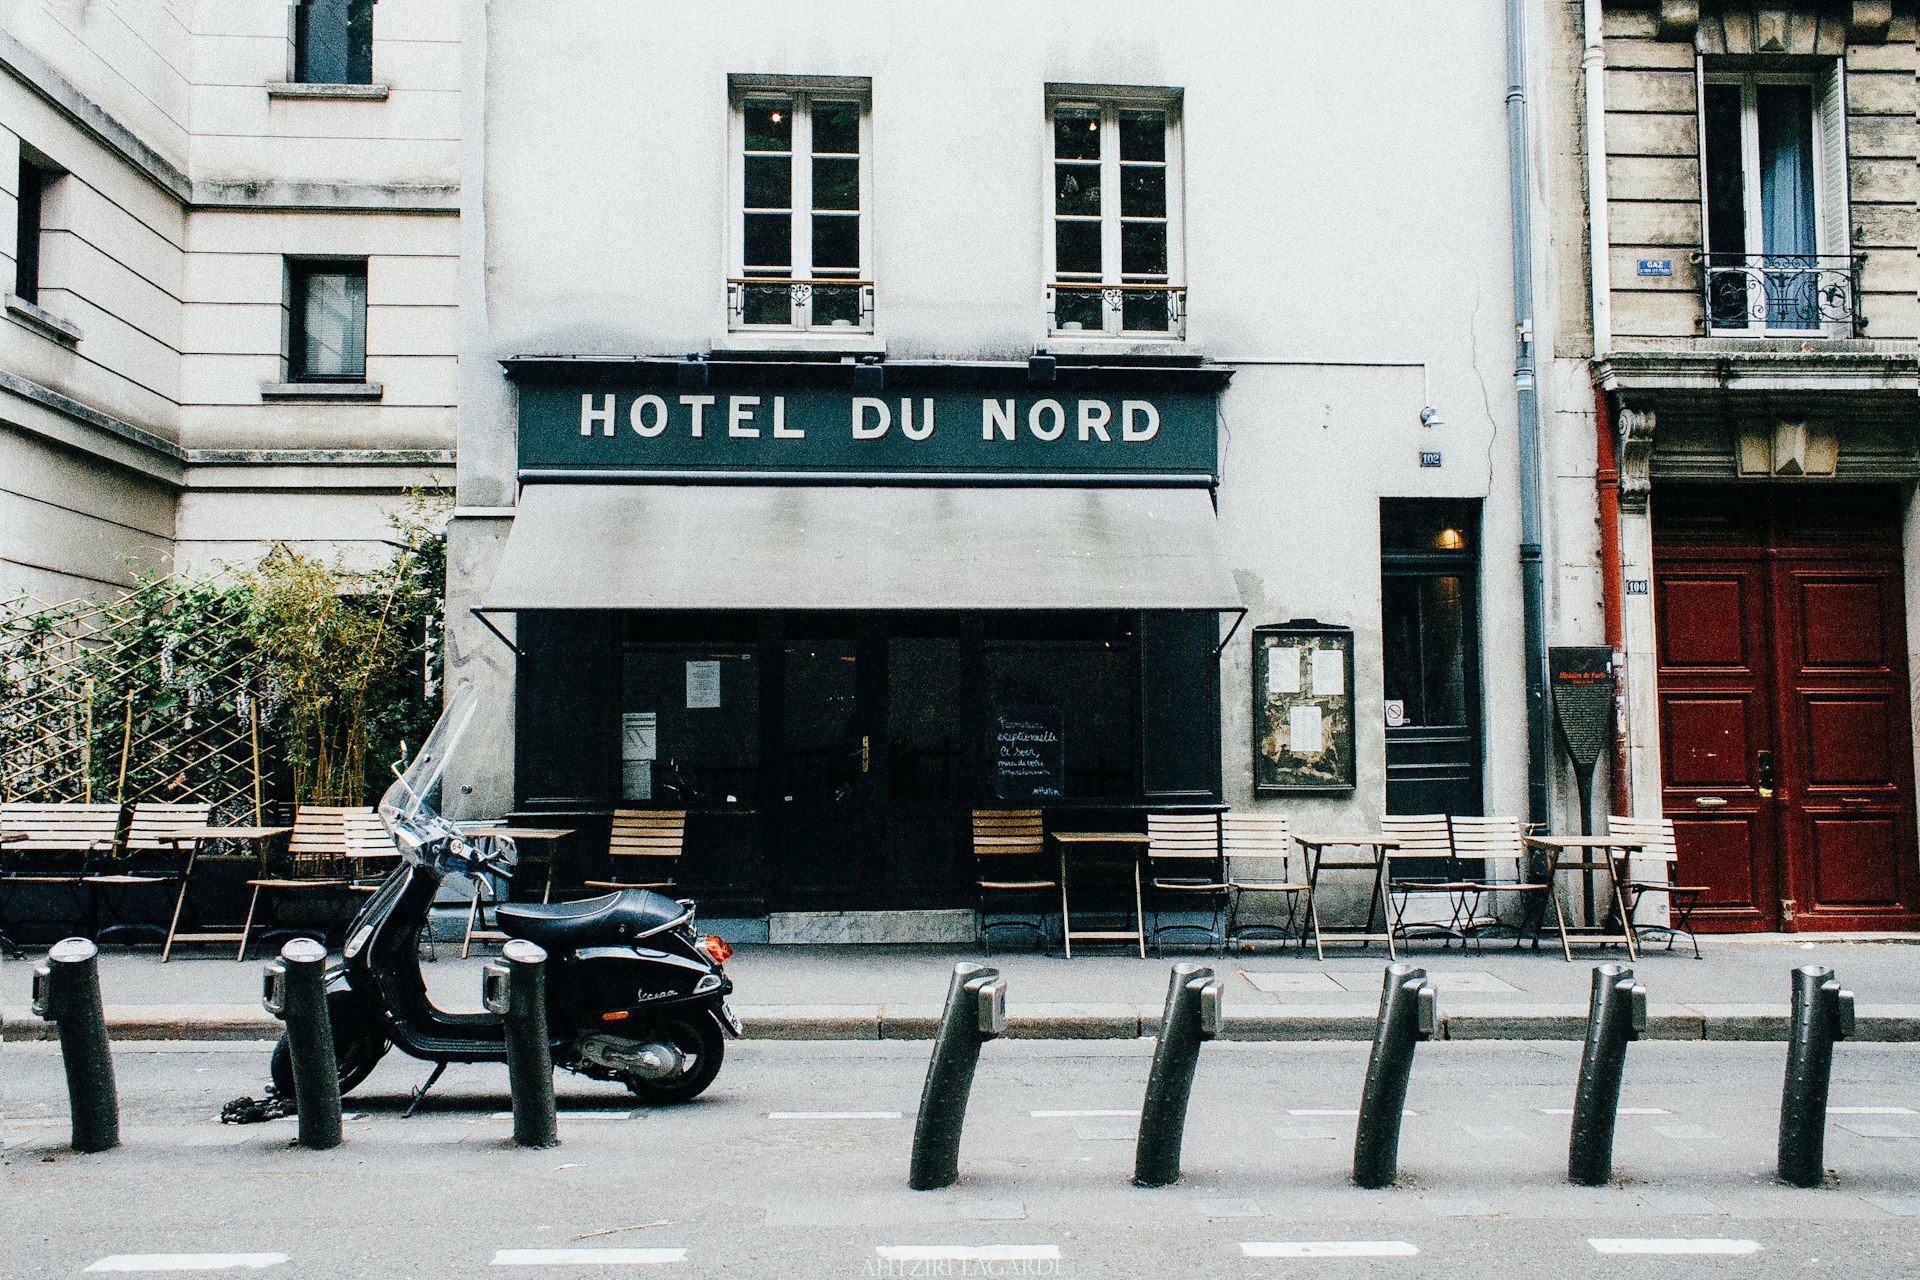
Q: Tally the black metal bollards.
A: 8